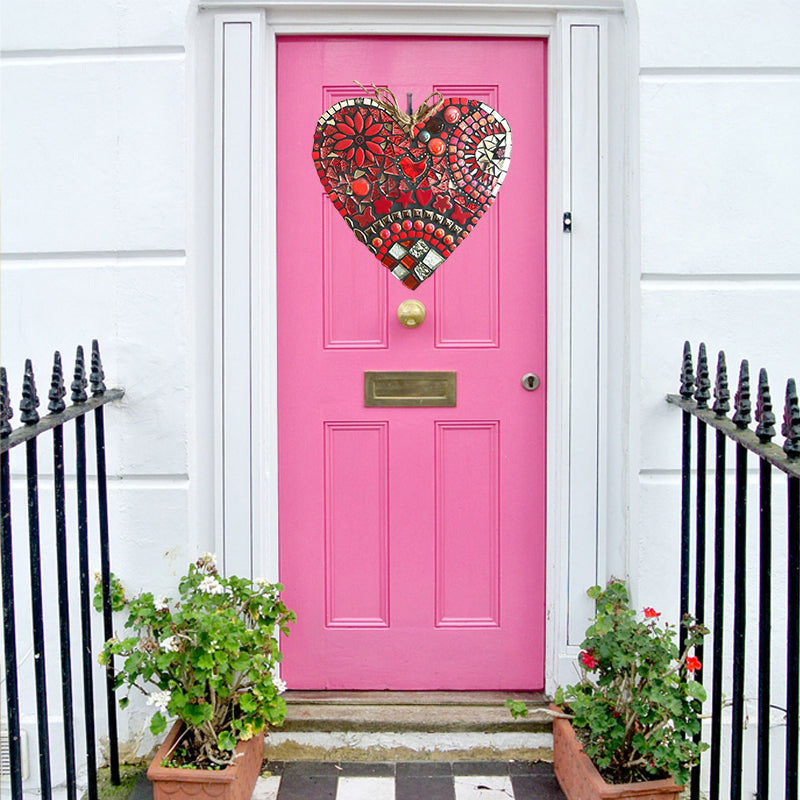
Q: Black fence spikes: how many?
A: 11